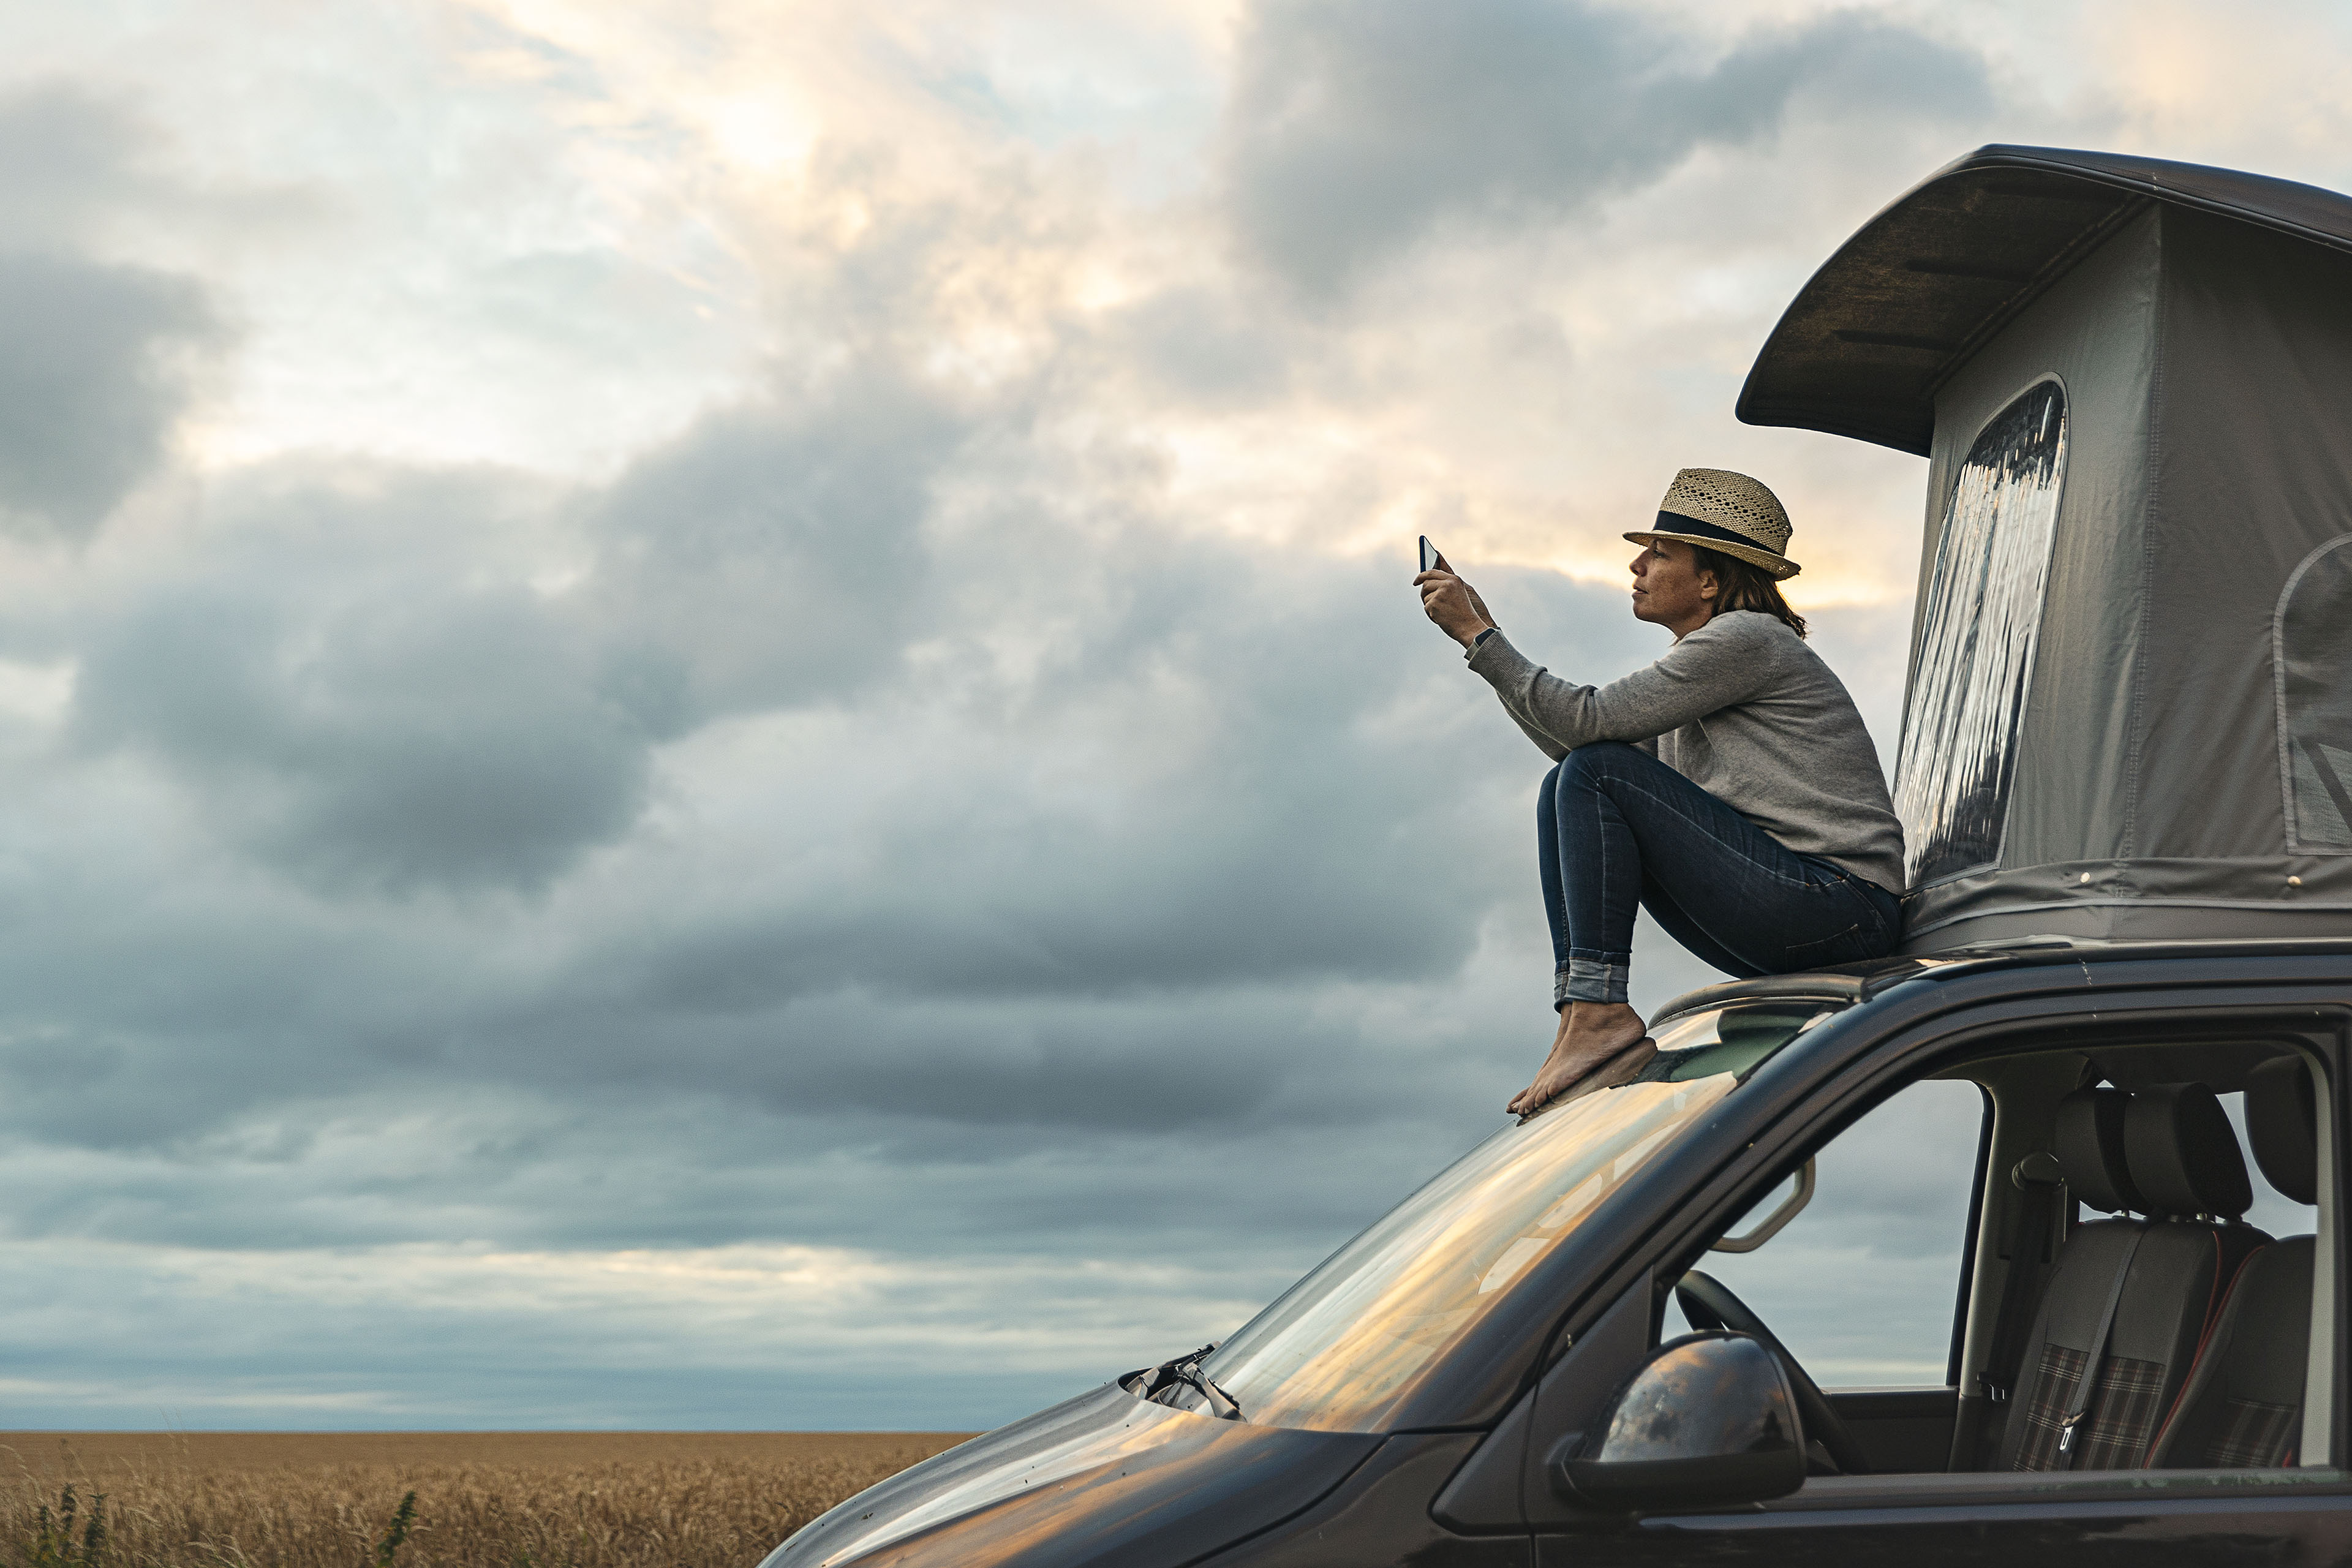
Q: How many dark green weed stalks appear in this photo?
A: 4